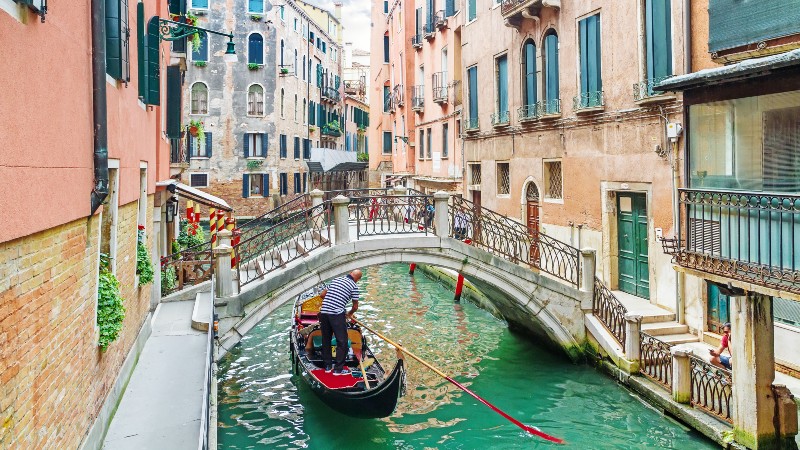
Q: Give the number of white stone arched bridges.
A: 1